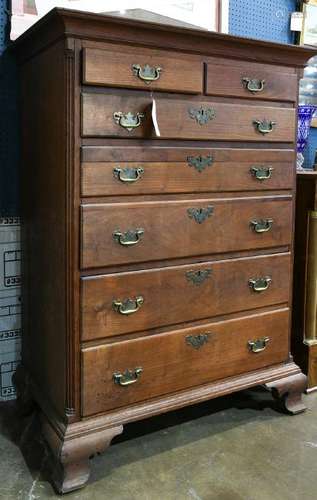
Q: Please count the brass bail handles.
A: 12